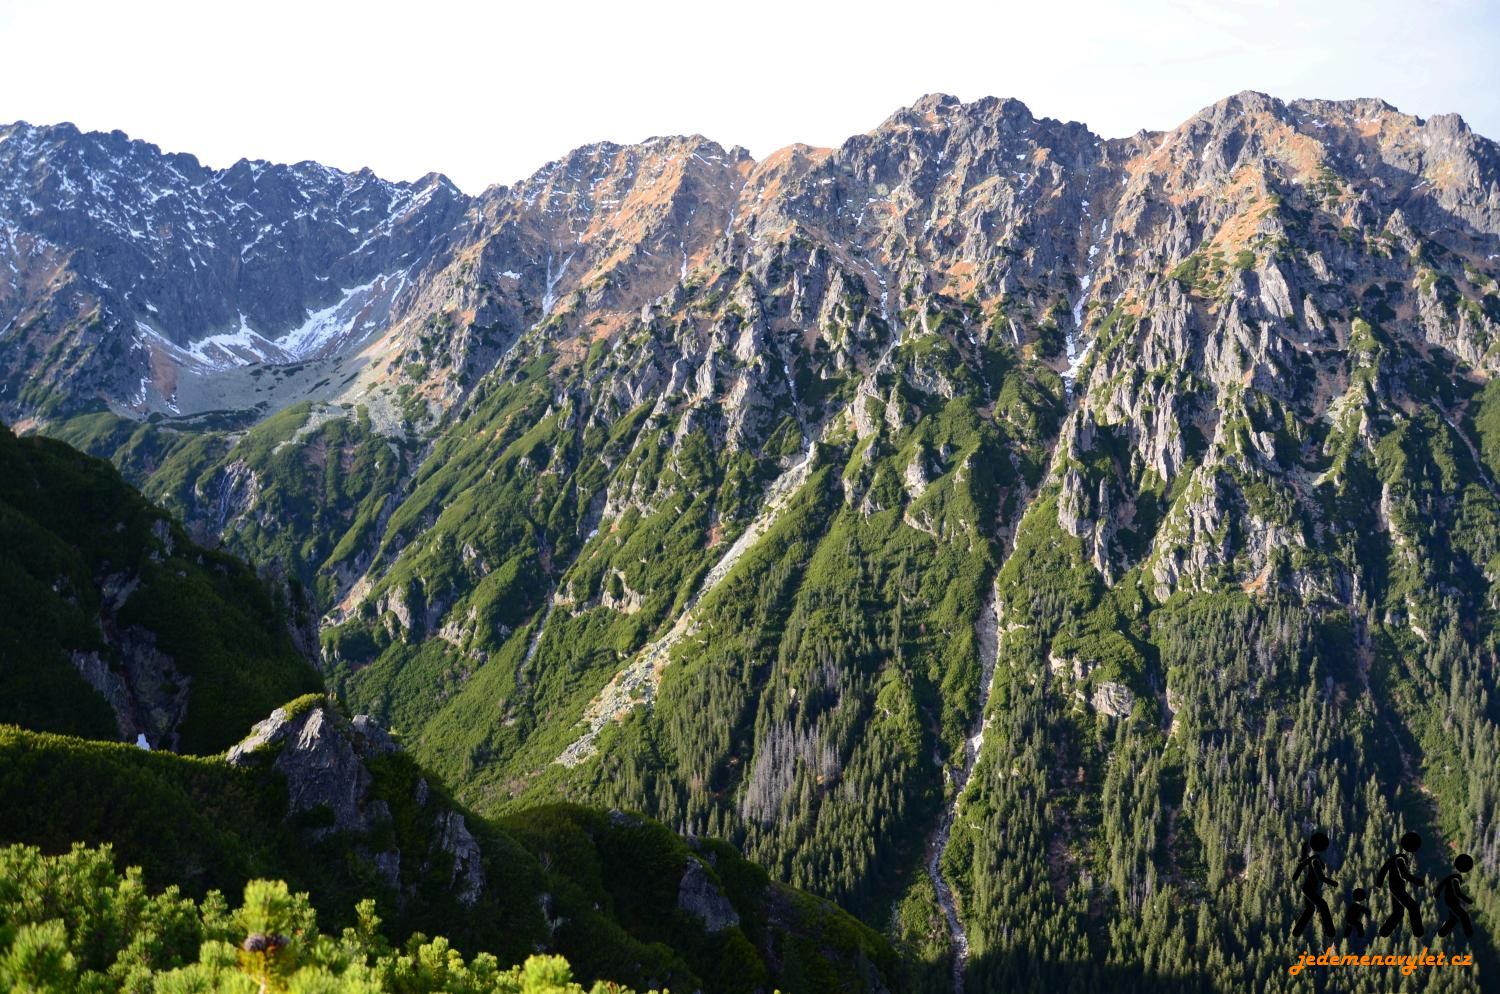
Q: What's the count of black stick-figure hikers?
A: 4